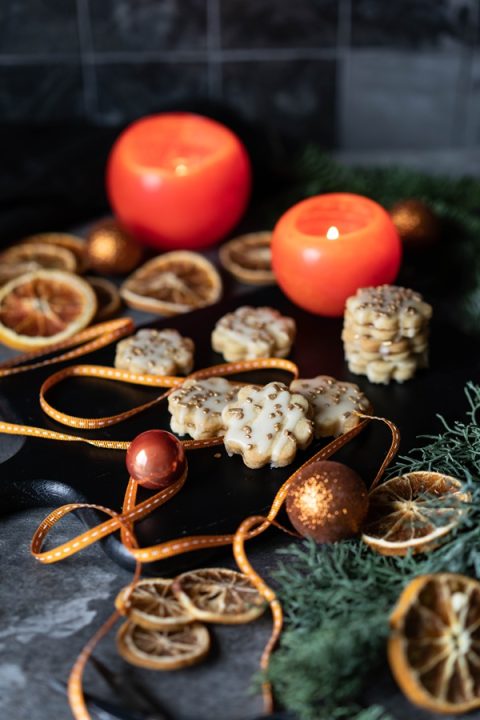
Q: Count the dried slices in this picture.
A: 11